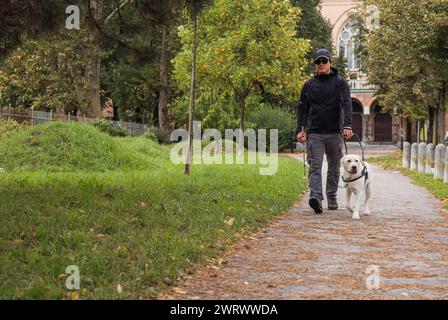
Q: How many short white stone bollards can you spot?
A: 6